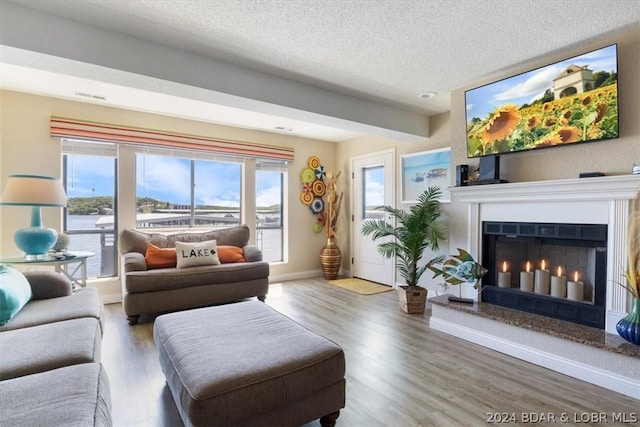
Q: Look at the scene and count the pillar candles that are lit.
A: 5